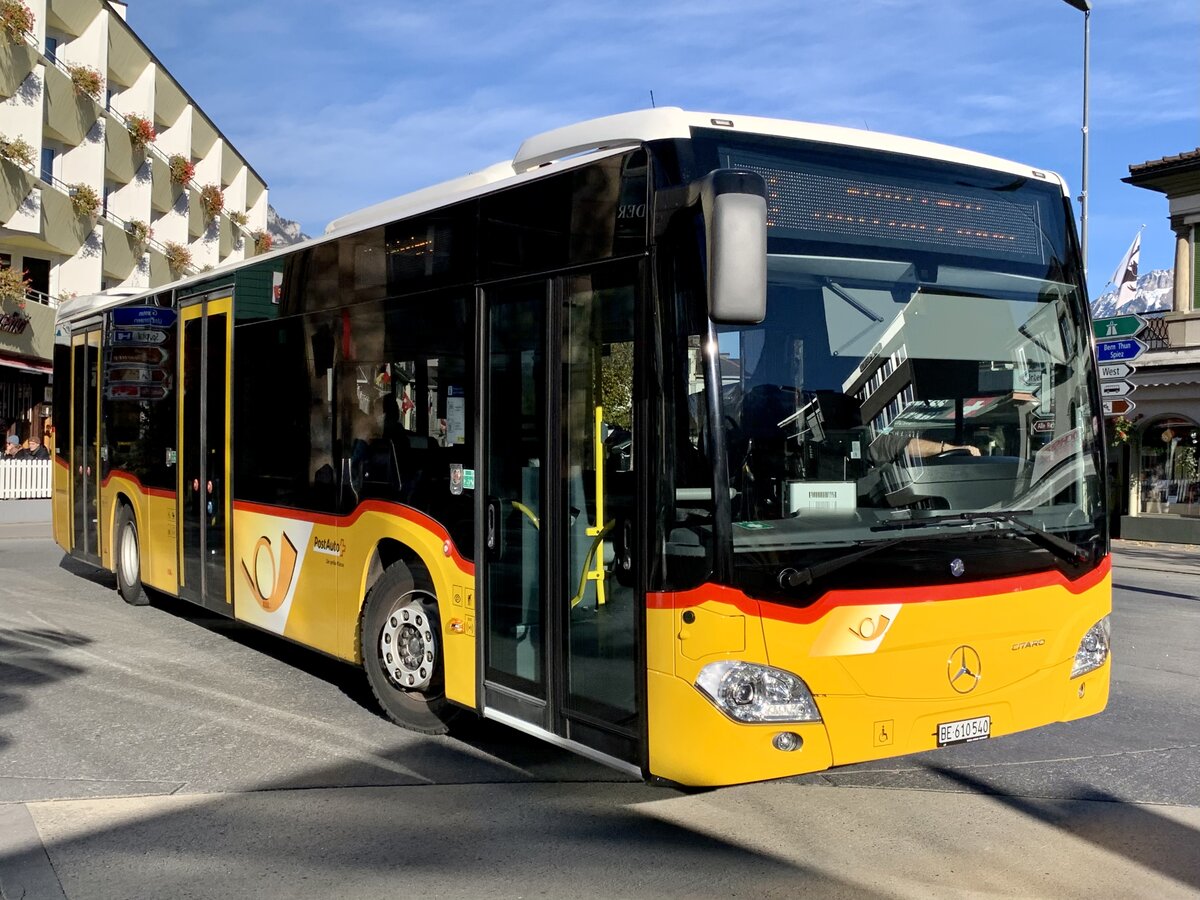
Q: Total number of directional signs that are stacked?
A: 5